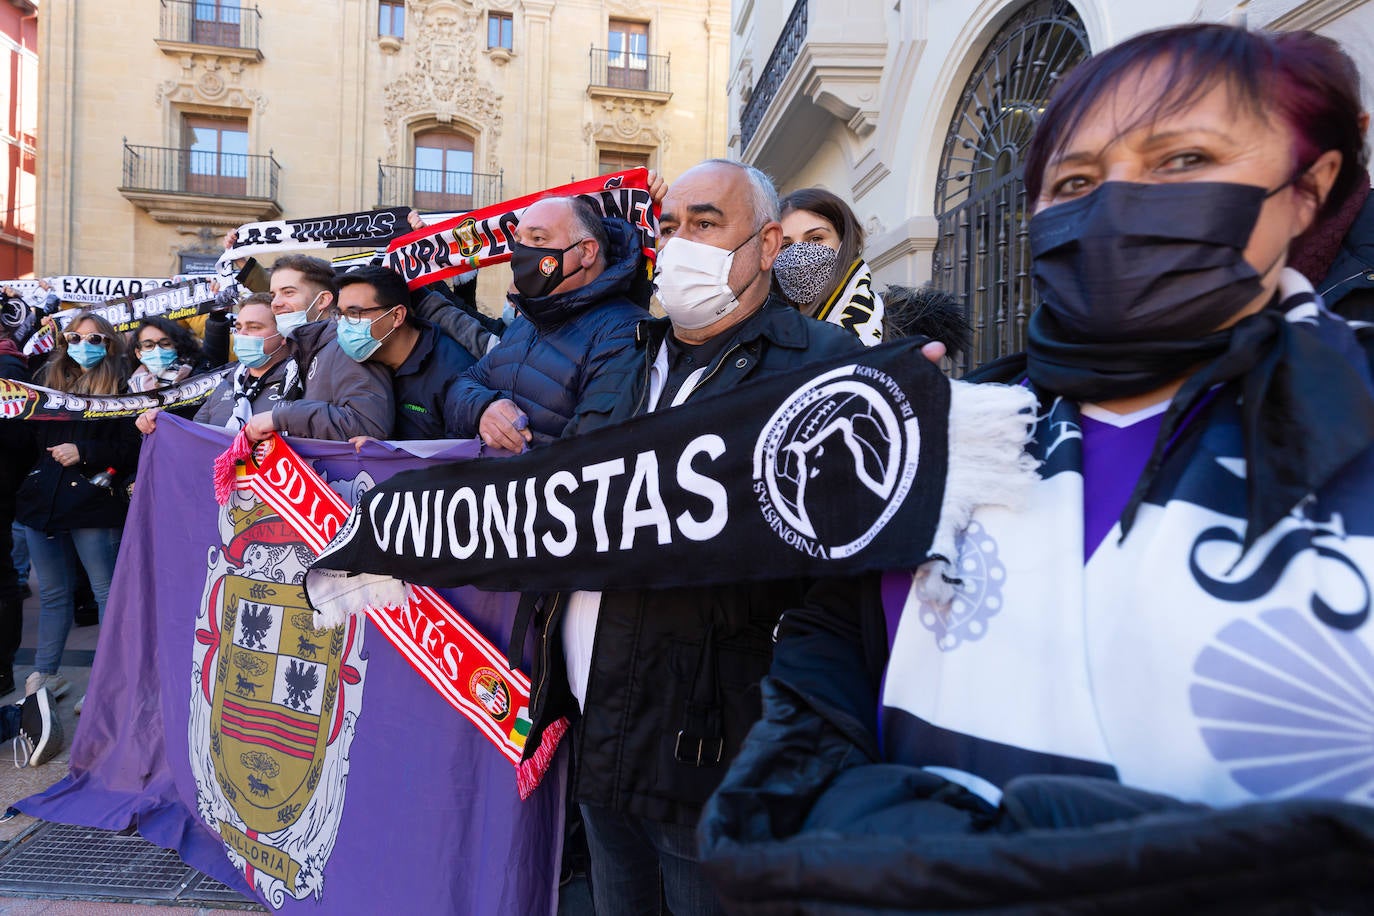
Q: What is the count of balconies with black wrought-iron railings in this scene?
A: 5